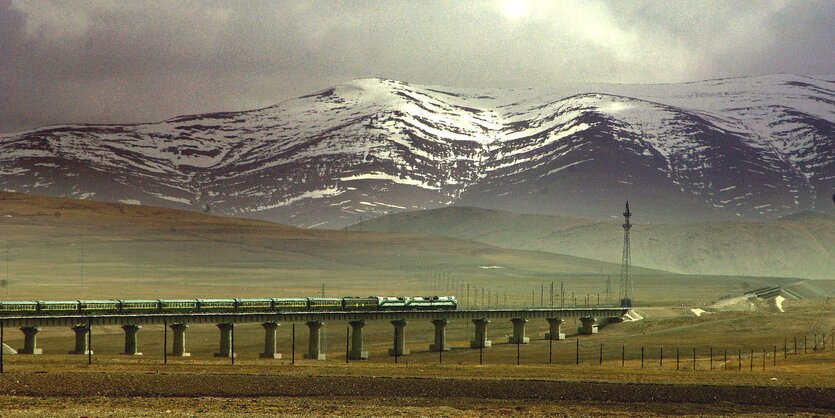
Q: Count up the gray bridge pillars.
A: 14